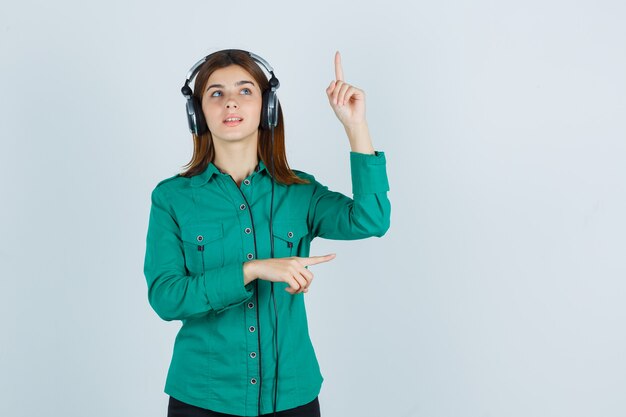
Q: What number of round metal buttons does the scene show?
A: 10